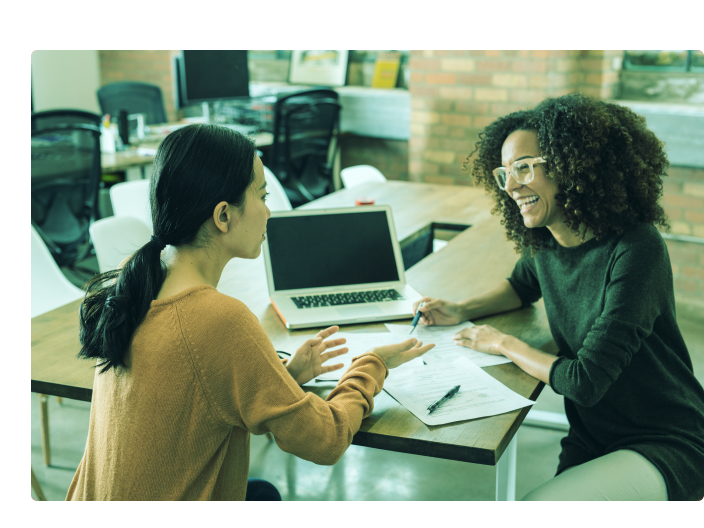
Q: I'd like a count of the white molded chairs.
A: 5